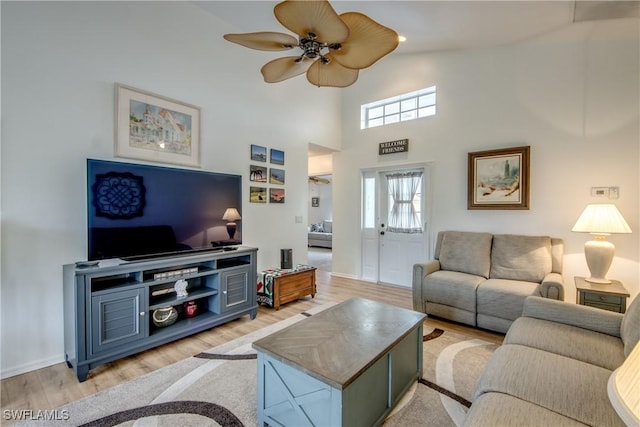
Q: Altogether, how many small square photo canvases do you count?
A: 6